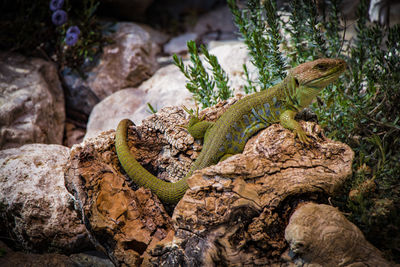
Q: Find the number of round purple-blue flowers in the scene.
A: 4